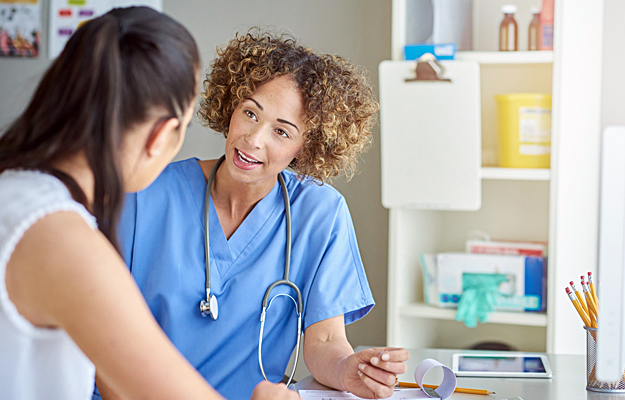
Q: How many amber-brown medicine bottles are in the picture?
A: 2